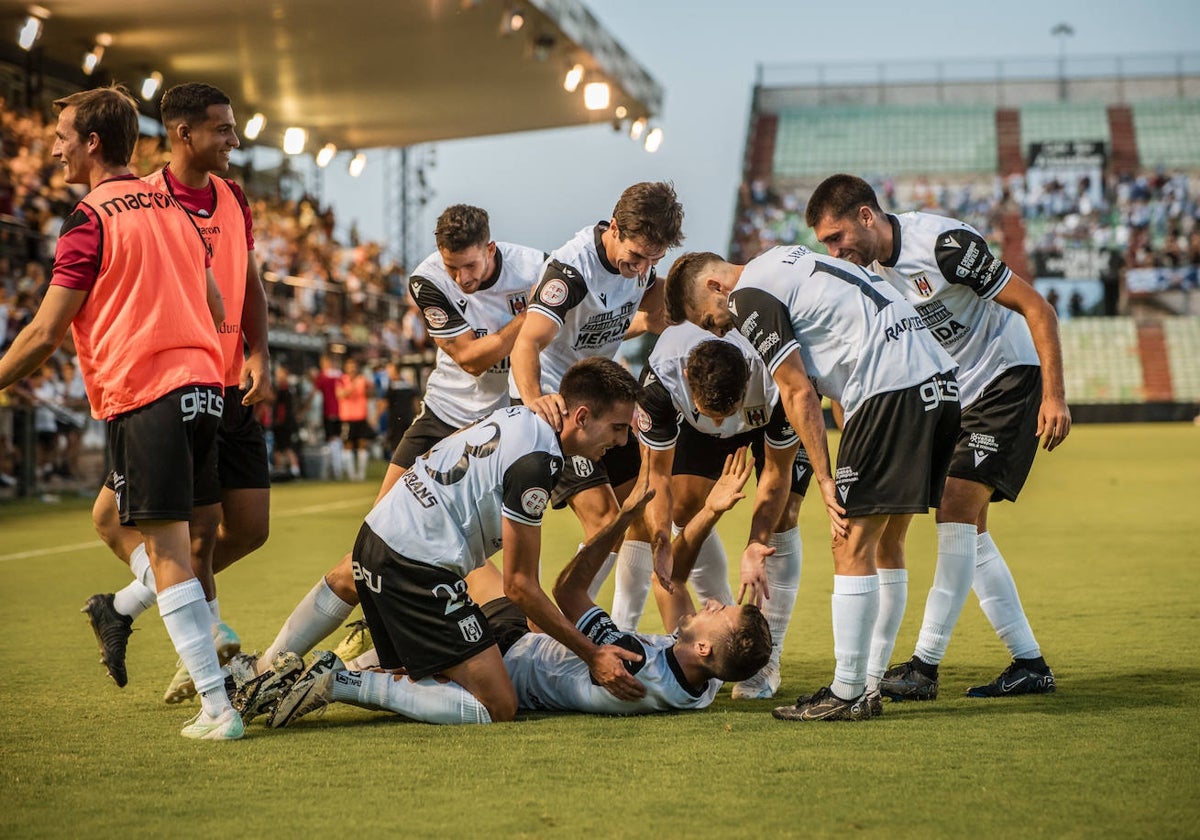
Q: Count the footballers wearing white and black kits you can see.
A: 7